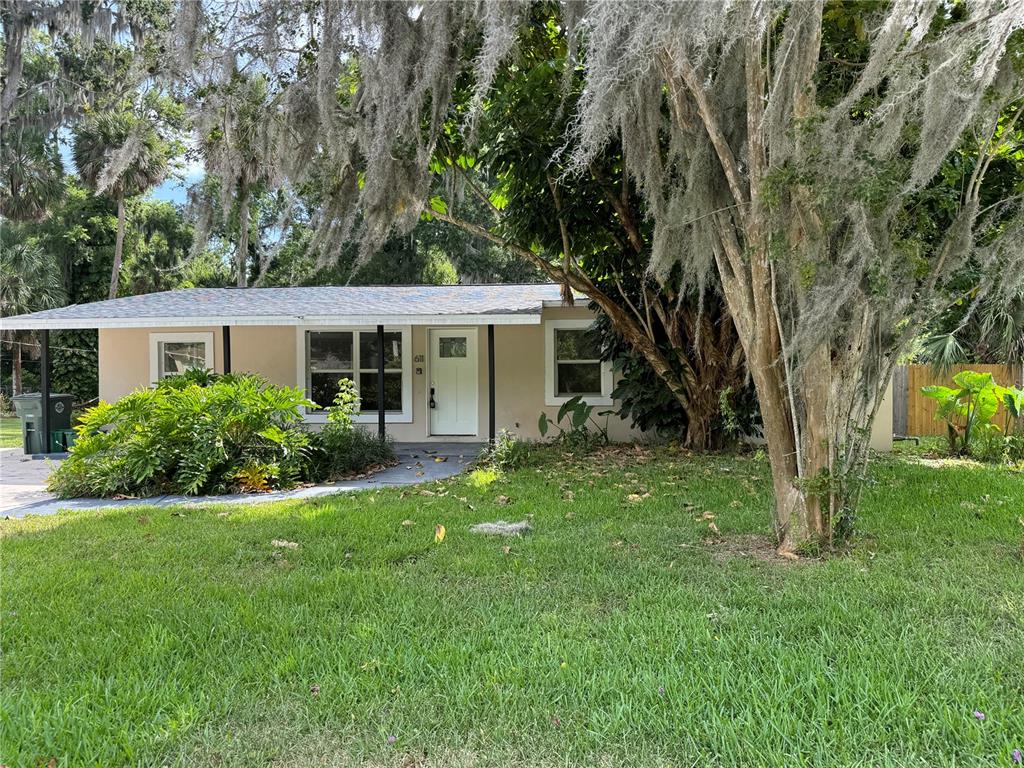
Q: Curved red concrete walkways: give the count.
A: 0